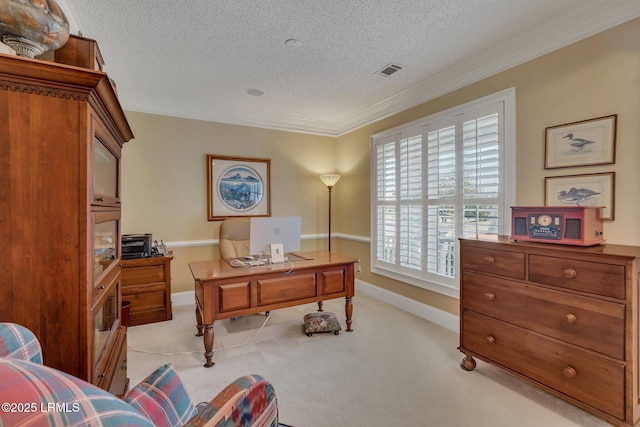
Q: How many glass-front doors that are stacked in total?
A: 3